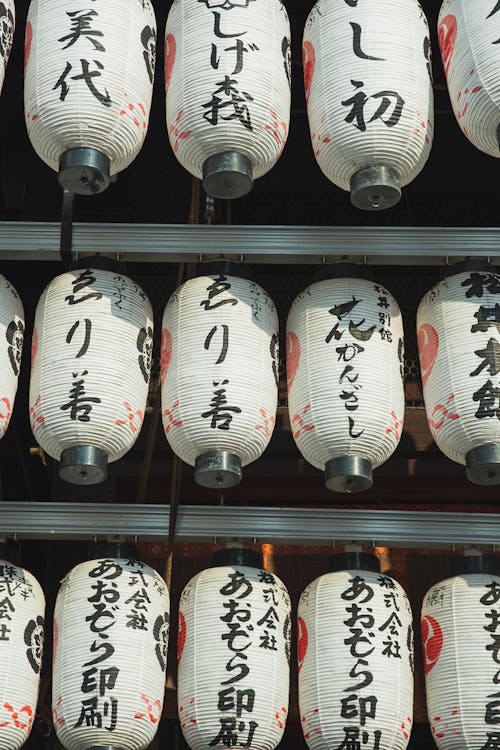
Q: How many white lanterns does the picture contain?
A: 15